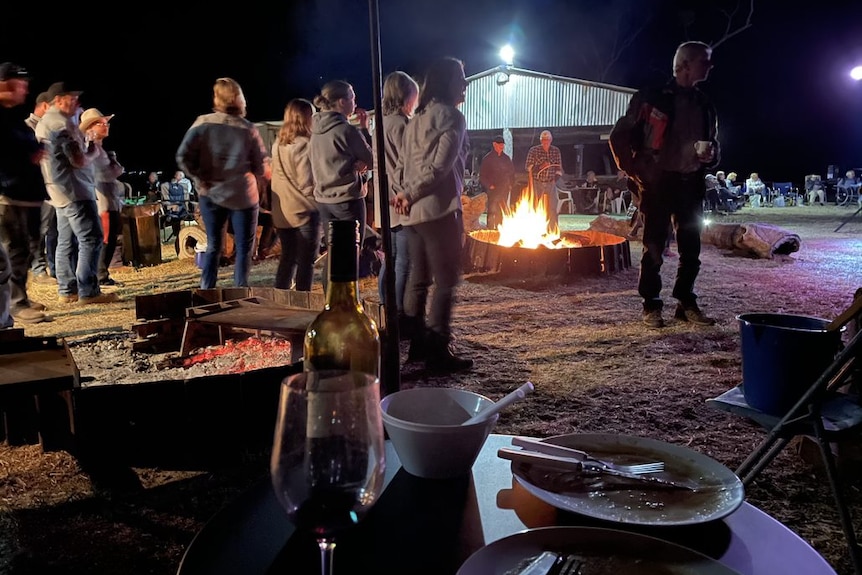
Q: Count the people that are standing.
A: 12